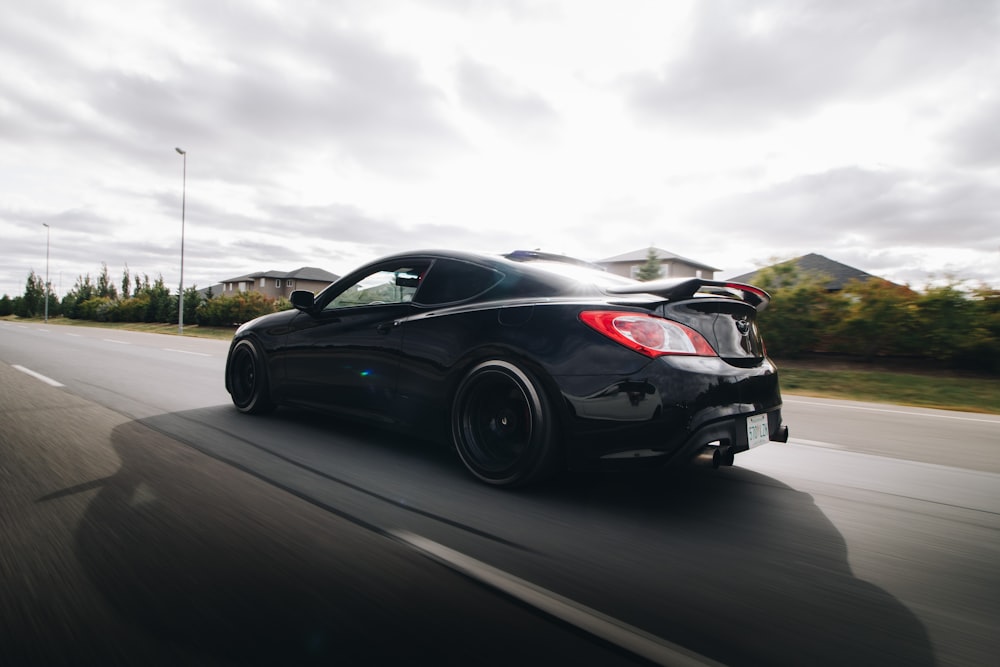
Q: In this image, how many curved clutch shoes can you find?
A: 0